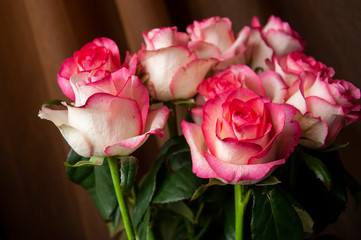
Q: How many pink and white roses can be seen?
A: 9